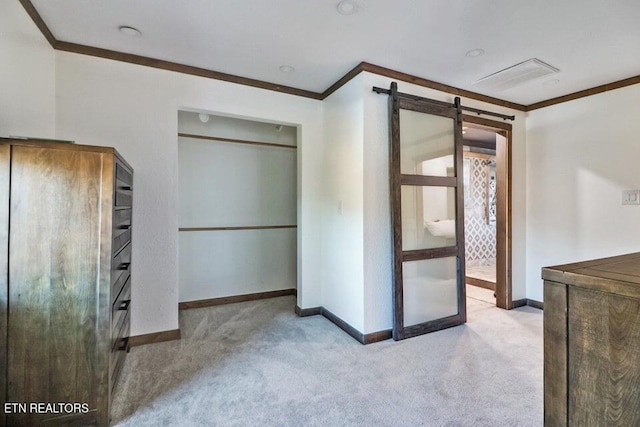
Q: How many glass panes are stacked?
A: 3